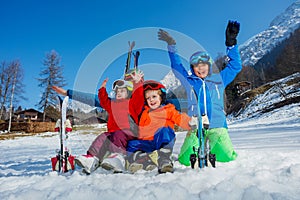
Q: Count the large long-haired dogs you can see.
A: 0